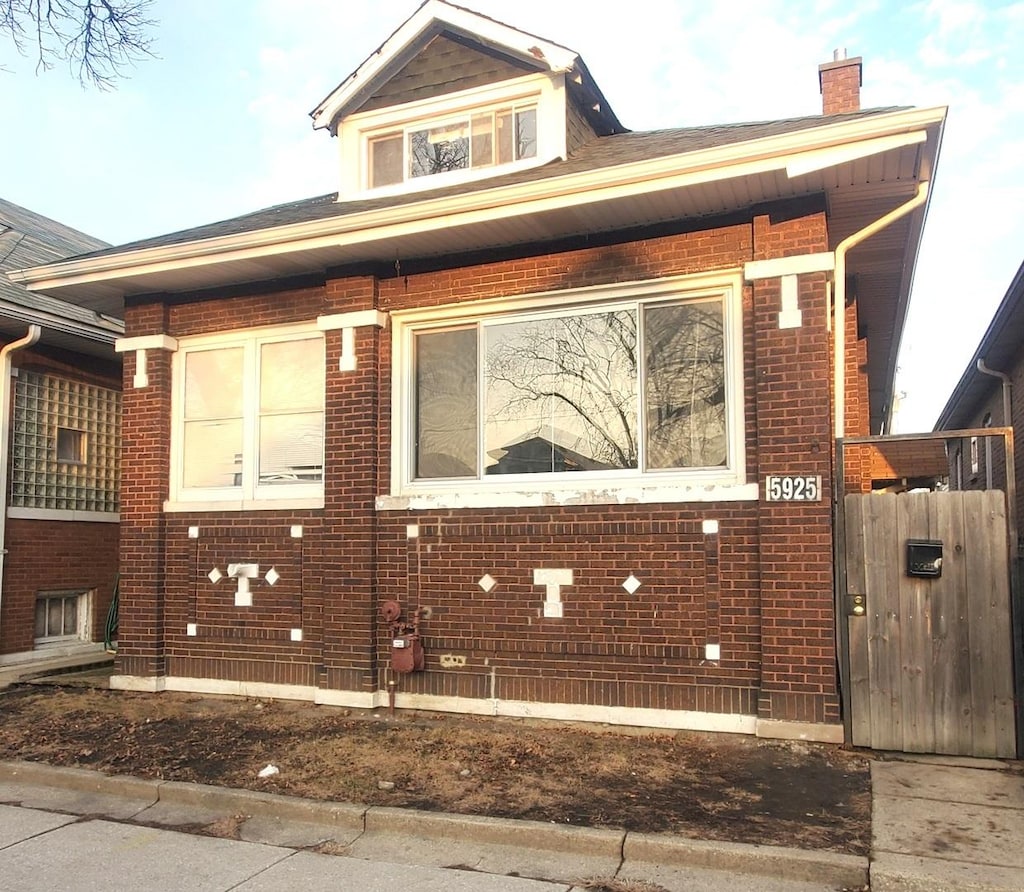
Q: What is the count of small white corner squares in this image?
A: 7